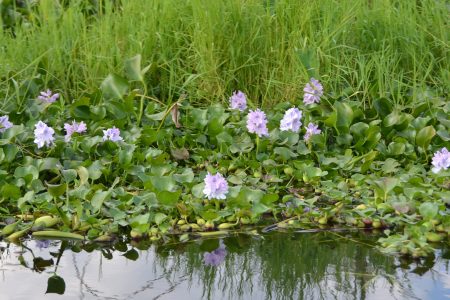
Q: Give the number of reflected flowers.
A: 2